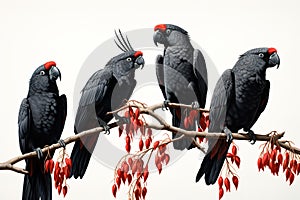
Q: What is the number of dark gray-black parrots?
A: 4